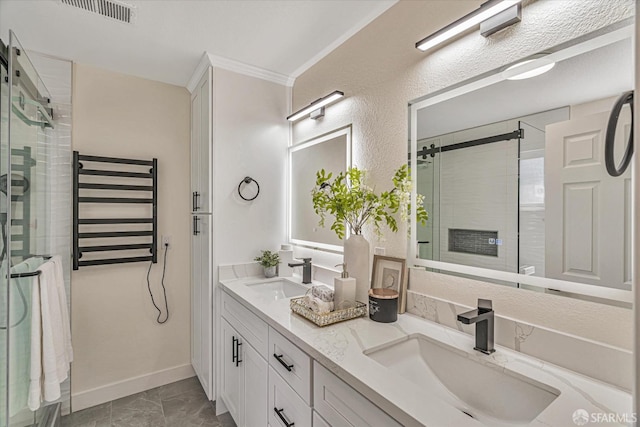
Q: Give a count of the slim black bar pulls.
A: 8